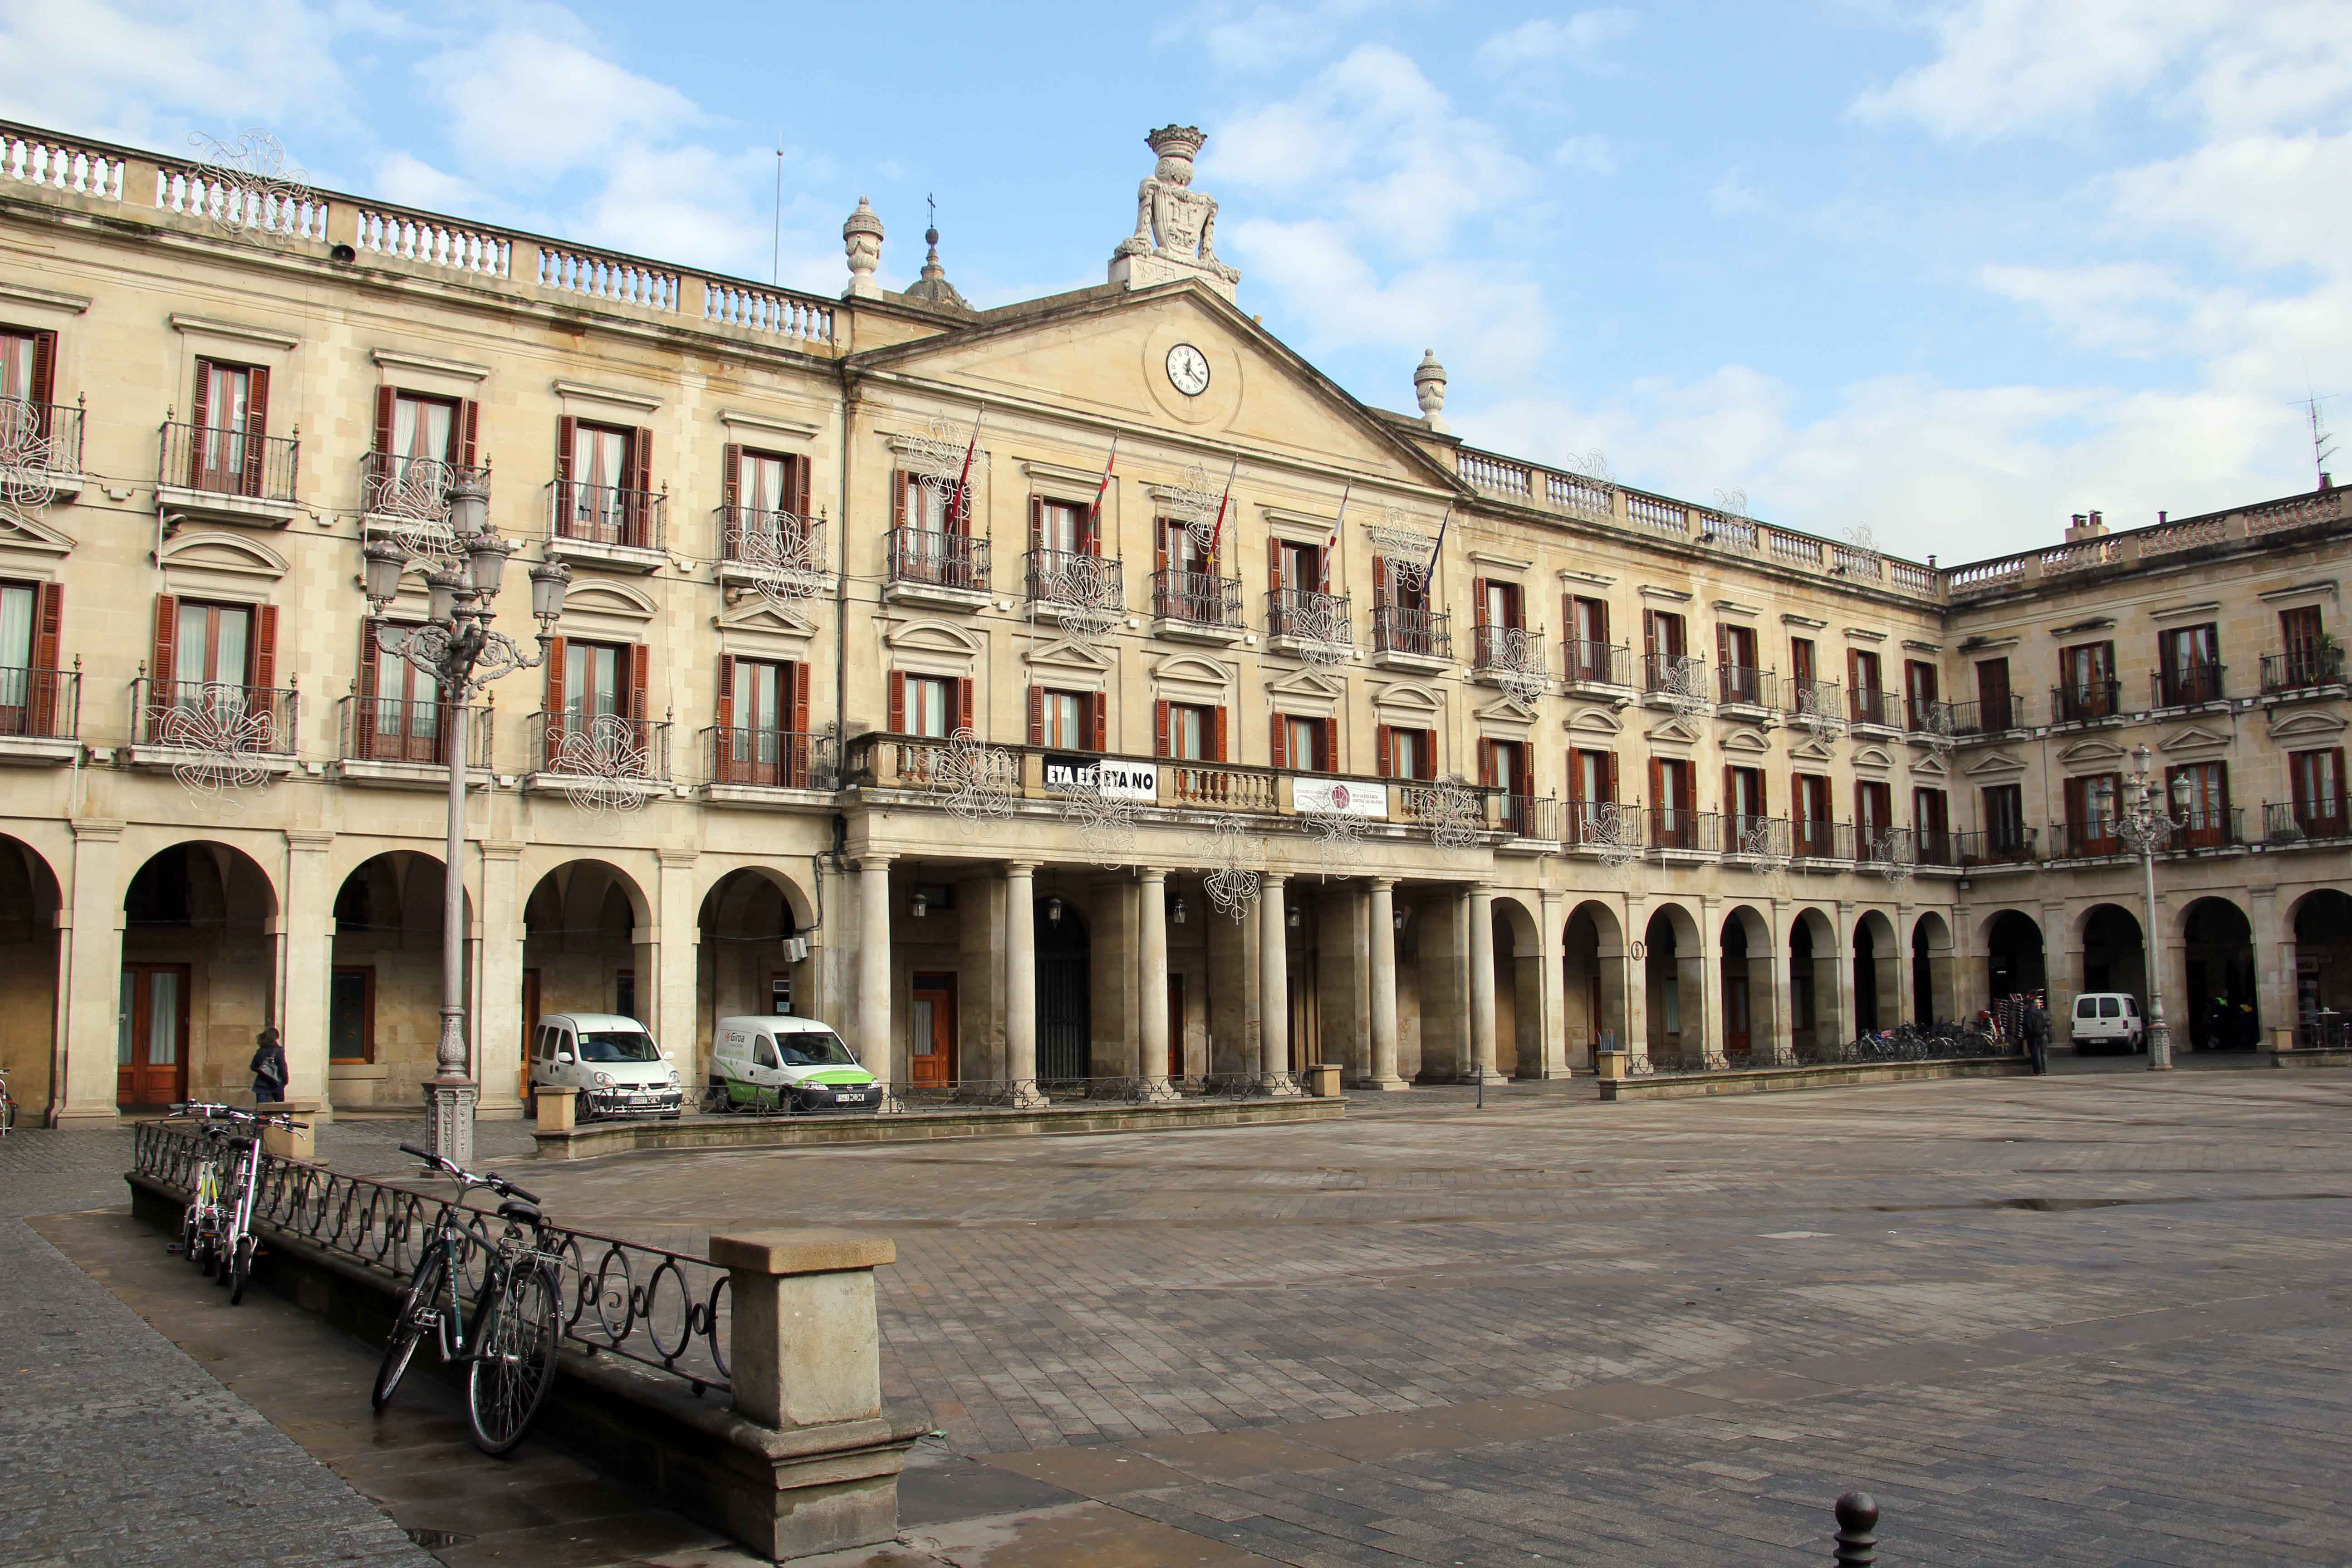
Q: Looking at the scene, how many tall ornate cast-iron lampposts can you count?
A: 2